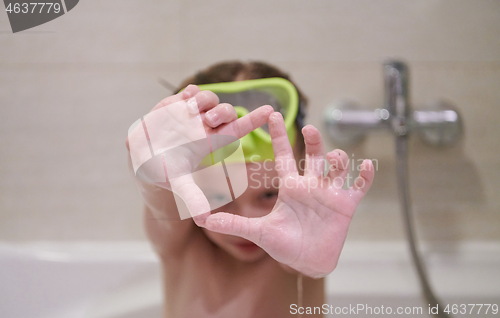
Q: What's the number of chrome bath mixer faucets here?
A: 1